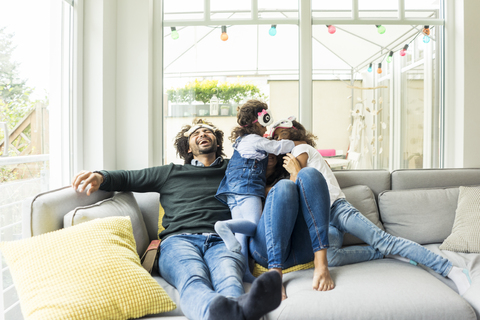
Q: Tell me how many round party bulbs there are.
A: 11